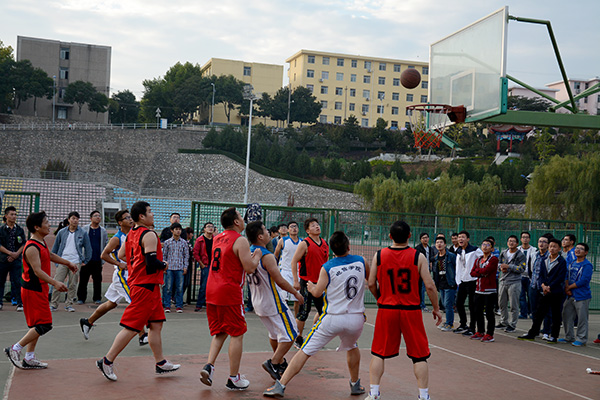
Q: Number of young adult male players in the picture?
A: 9